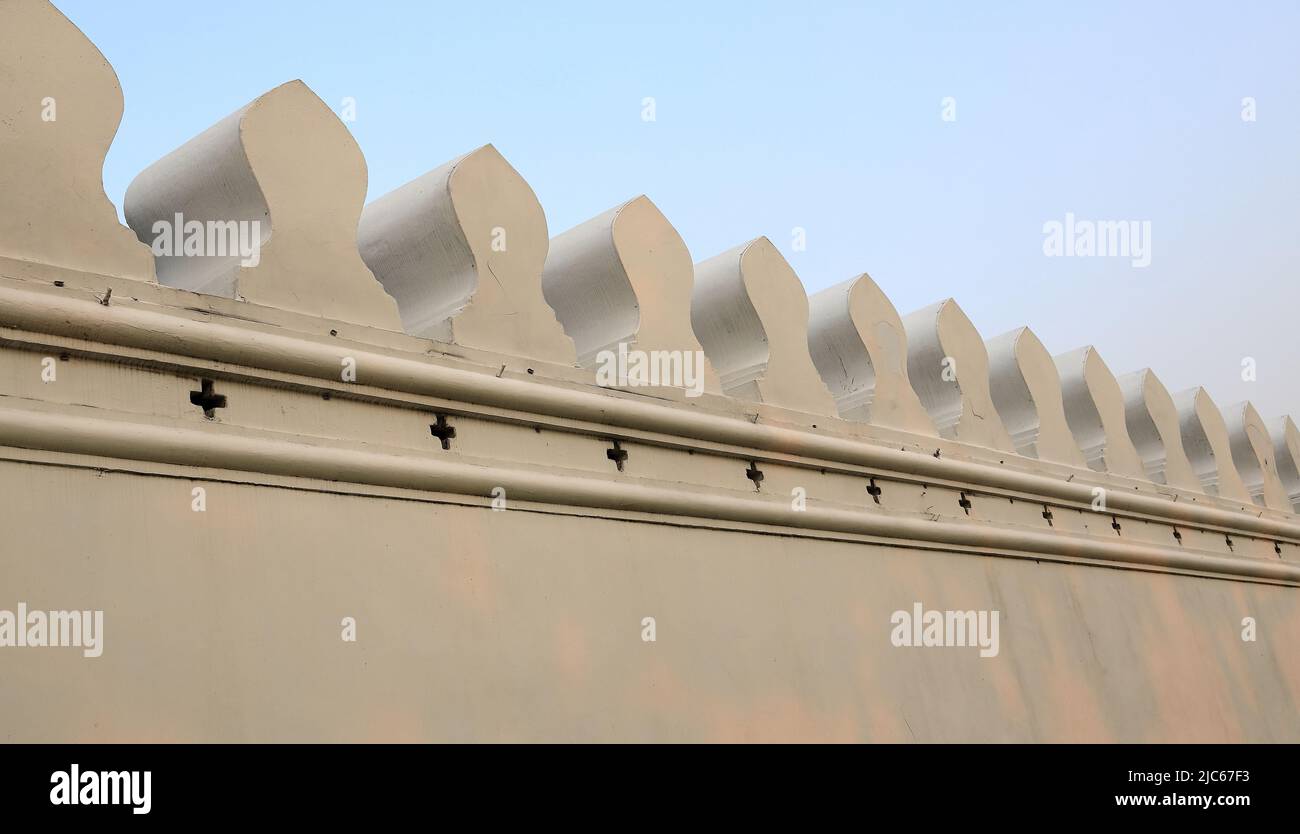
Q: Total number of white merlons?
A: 13